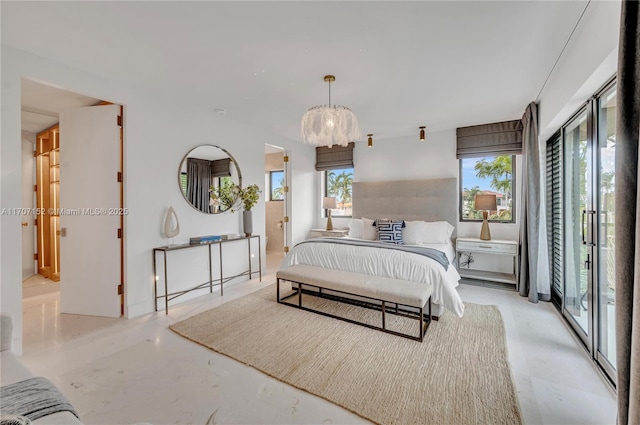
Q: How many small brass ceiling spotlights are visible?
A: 2